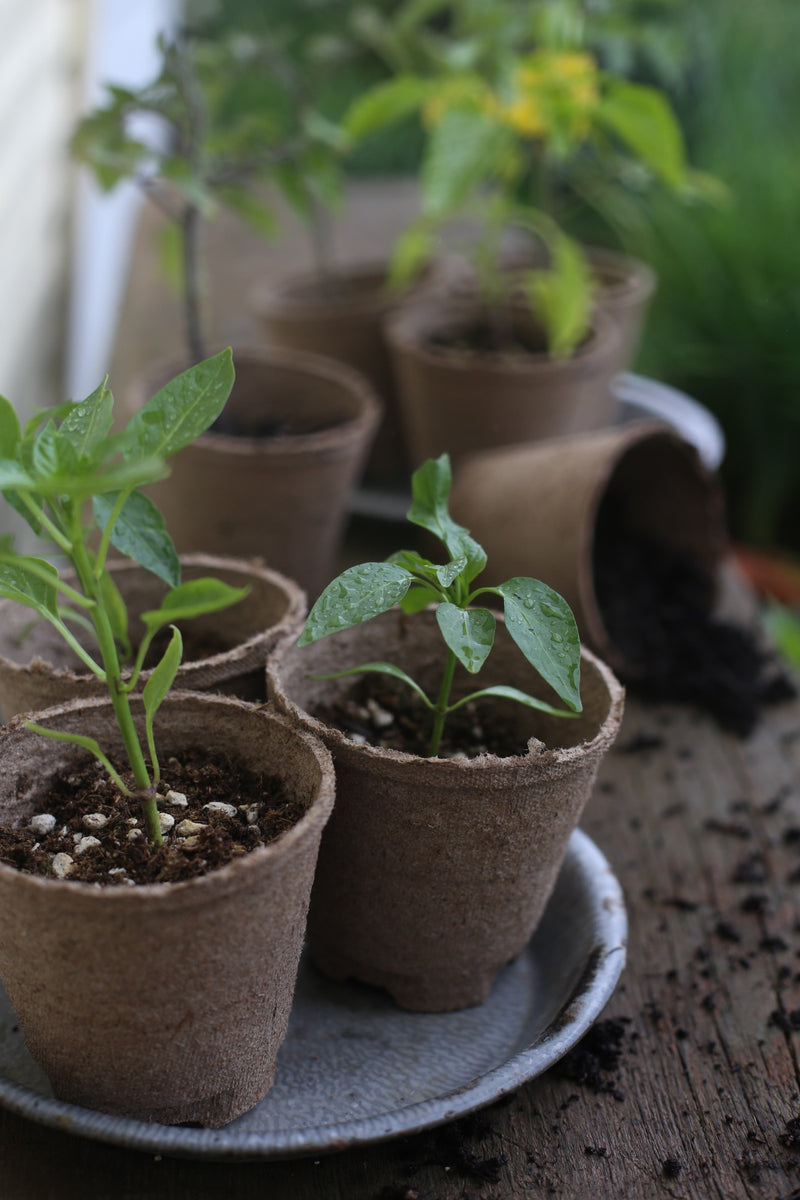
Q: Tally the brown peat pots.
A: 8